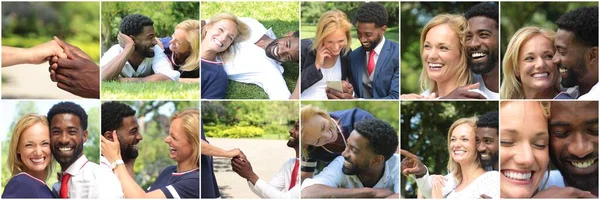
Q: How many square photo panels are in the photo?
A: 12